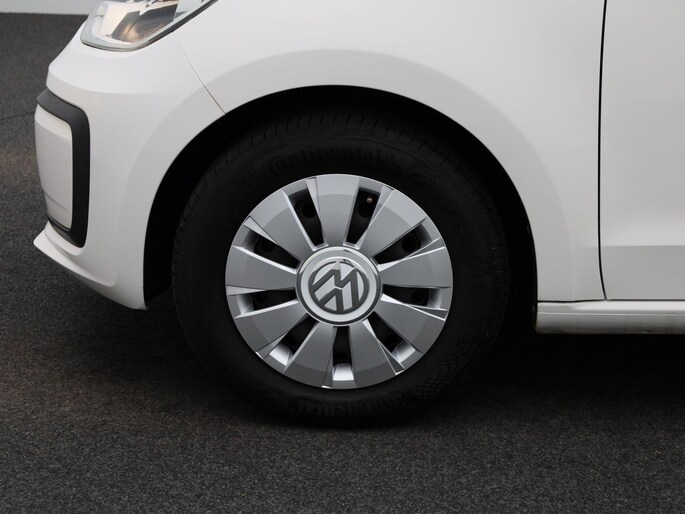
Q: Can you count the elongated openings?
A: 9